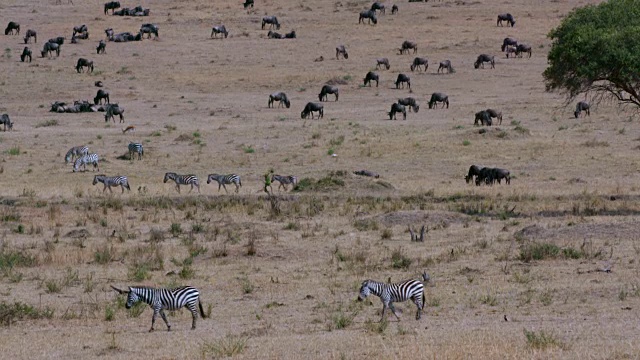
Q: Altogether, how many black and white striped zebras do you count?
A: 9